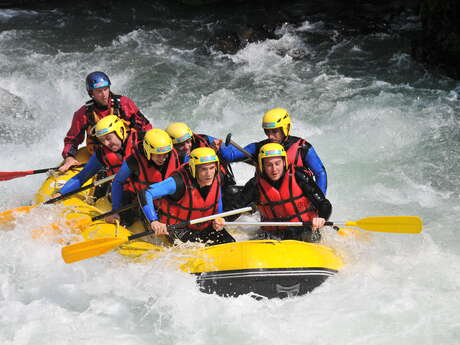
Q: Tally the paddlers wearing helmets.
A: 7